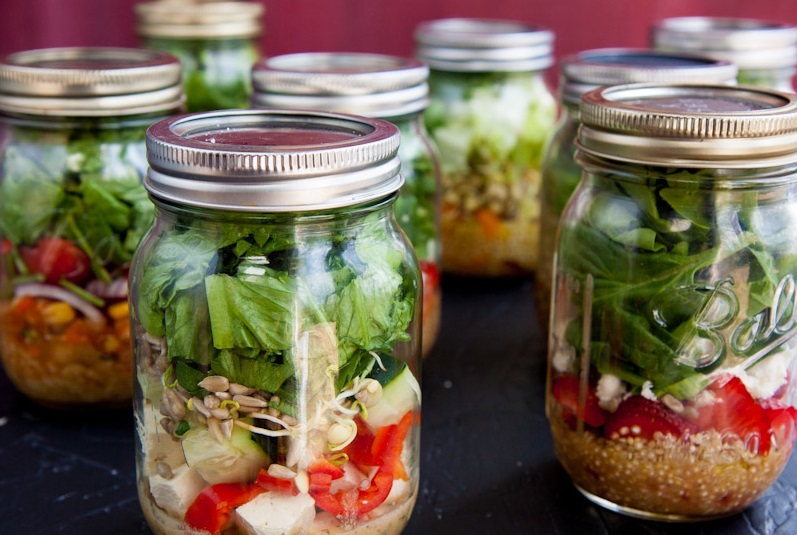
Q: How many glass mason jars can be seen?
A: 8